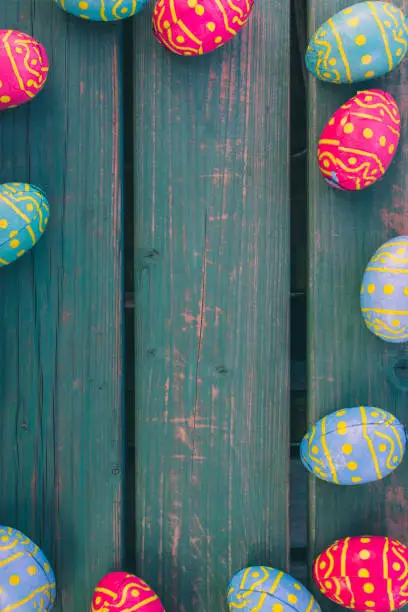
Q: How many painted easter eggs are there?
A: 12